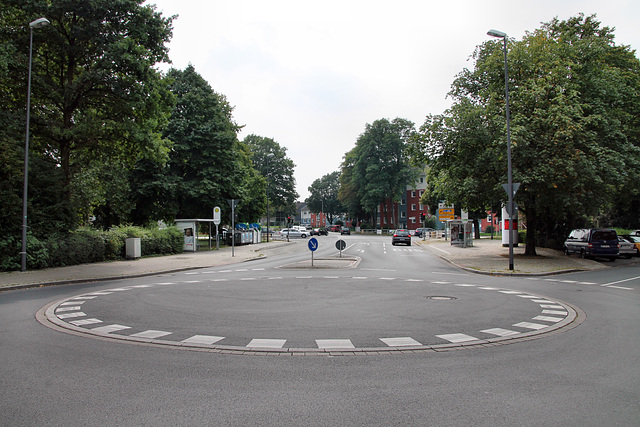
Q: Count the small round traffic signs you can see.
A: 2